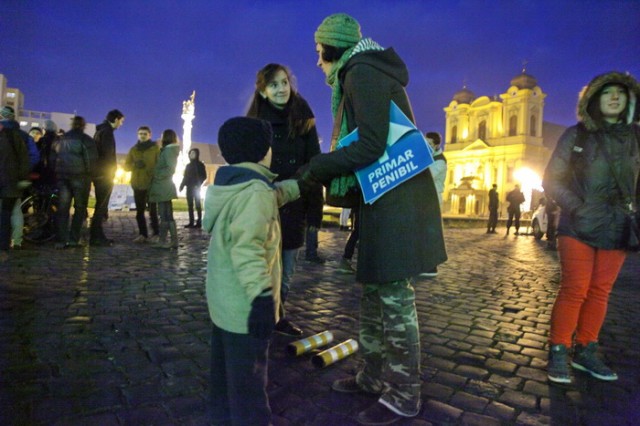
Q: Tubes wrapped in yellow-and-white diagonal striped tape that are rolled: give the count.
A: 2